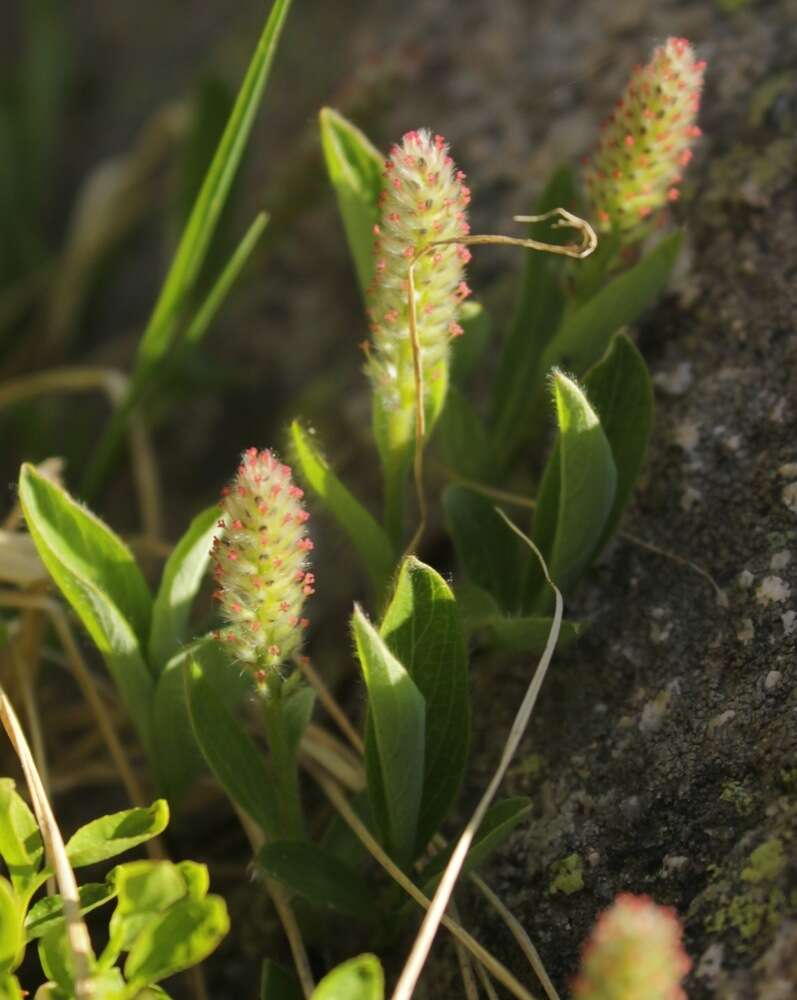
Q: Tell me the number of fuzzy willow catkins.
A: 4